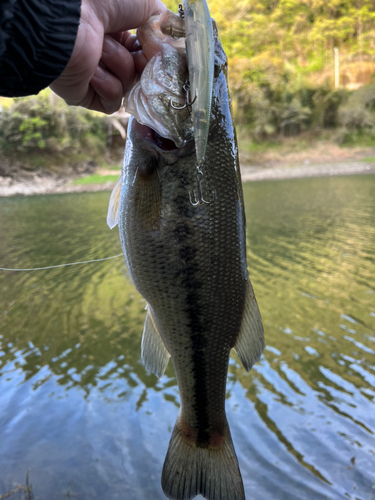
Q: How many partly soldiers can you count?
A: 0